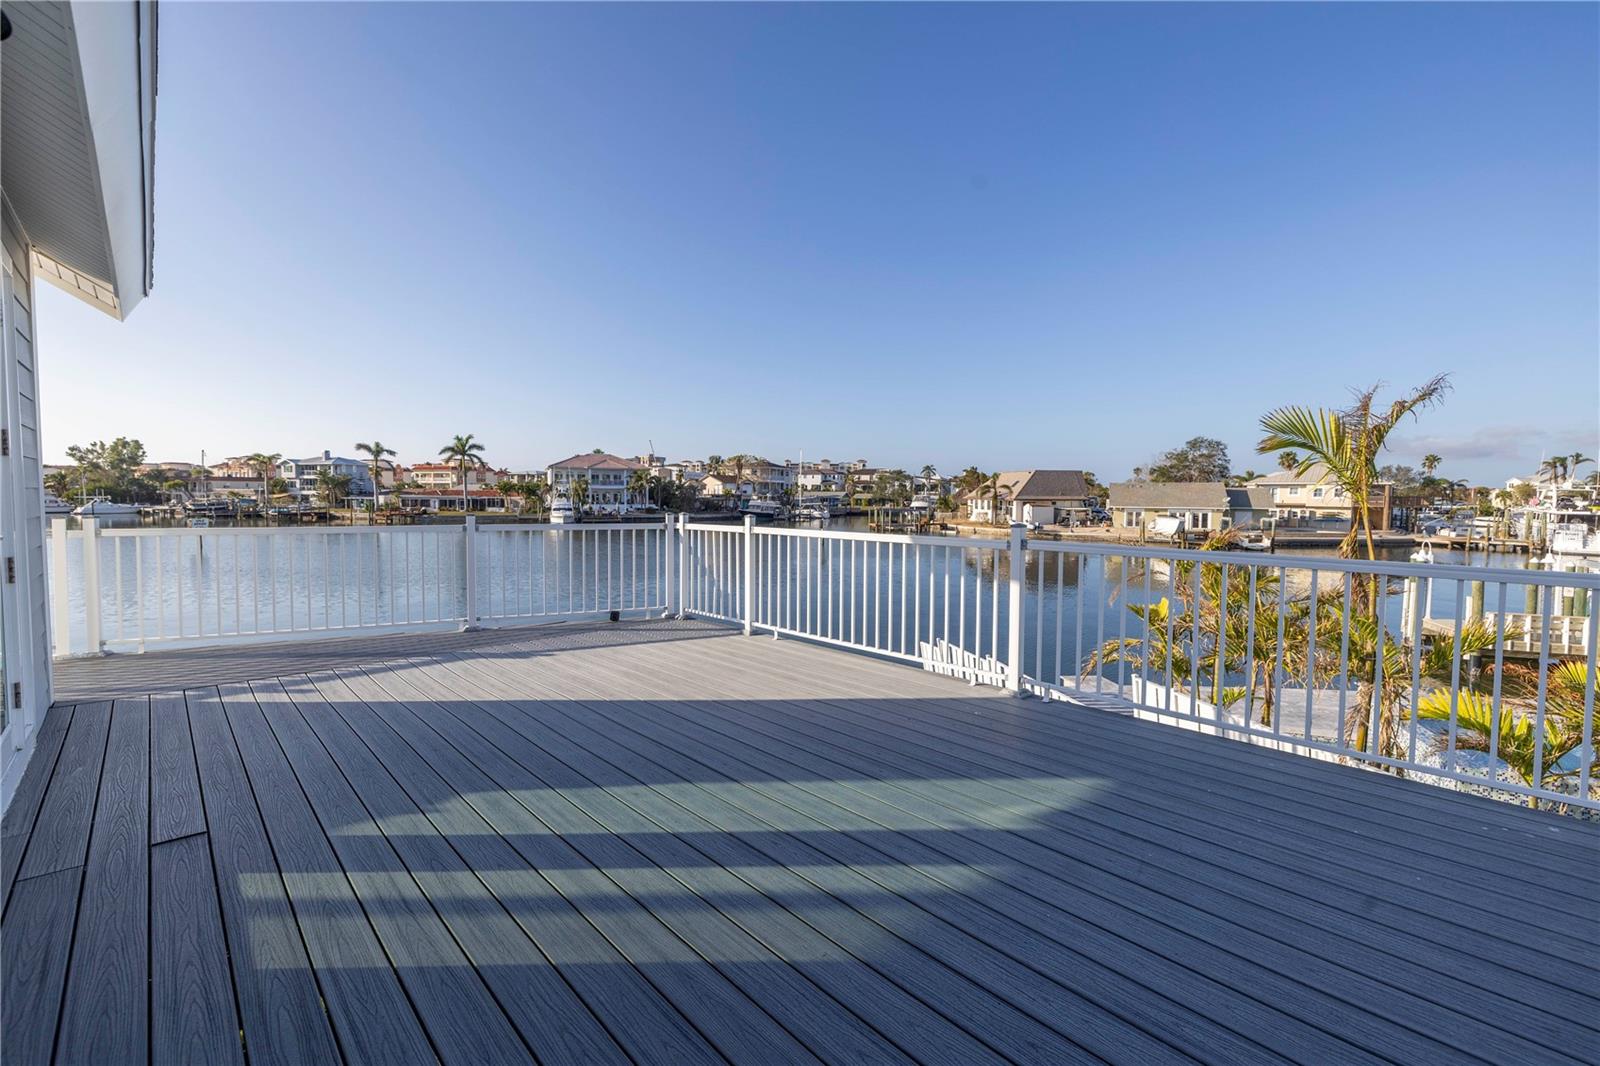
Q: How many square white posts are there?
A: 7